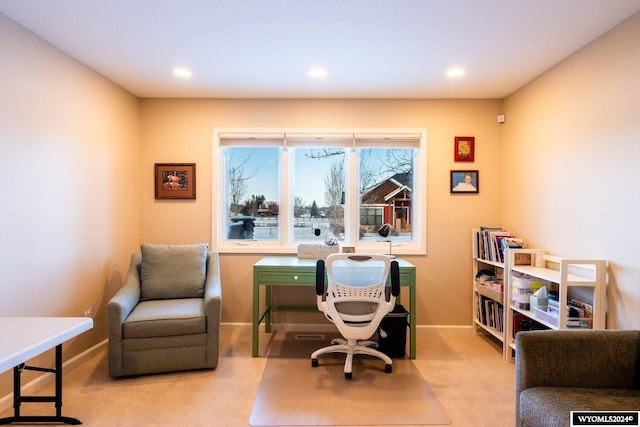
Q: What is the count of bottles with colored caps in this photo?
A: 0